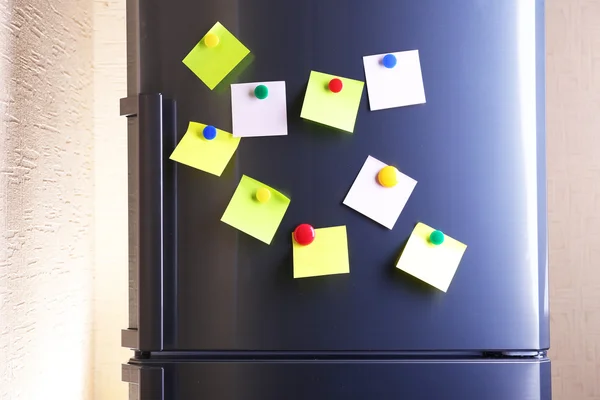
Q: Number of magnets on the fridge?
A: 9